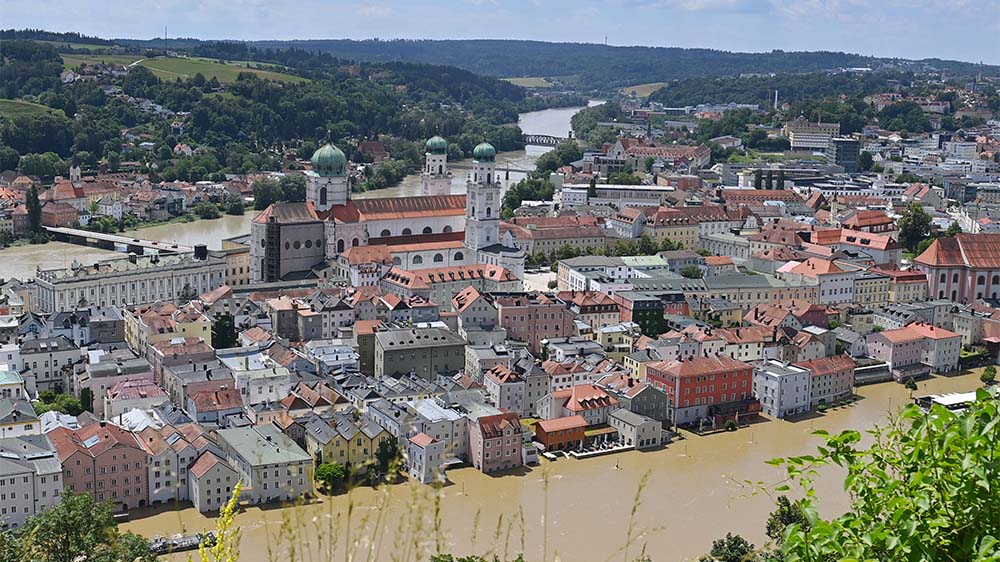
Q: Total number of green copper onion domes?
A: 3